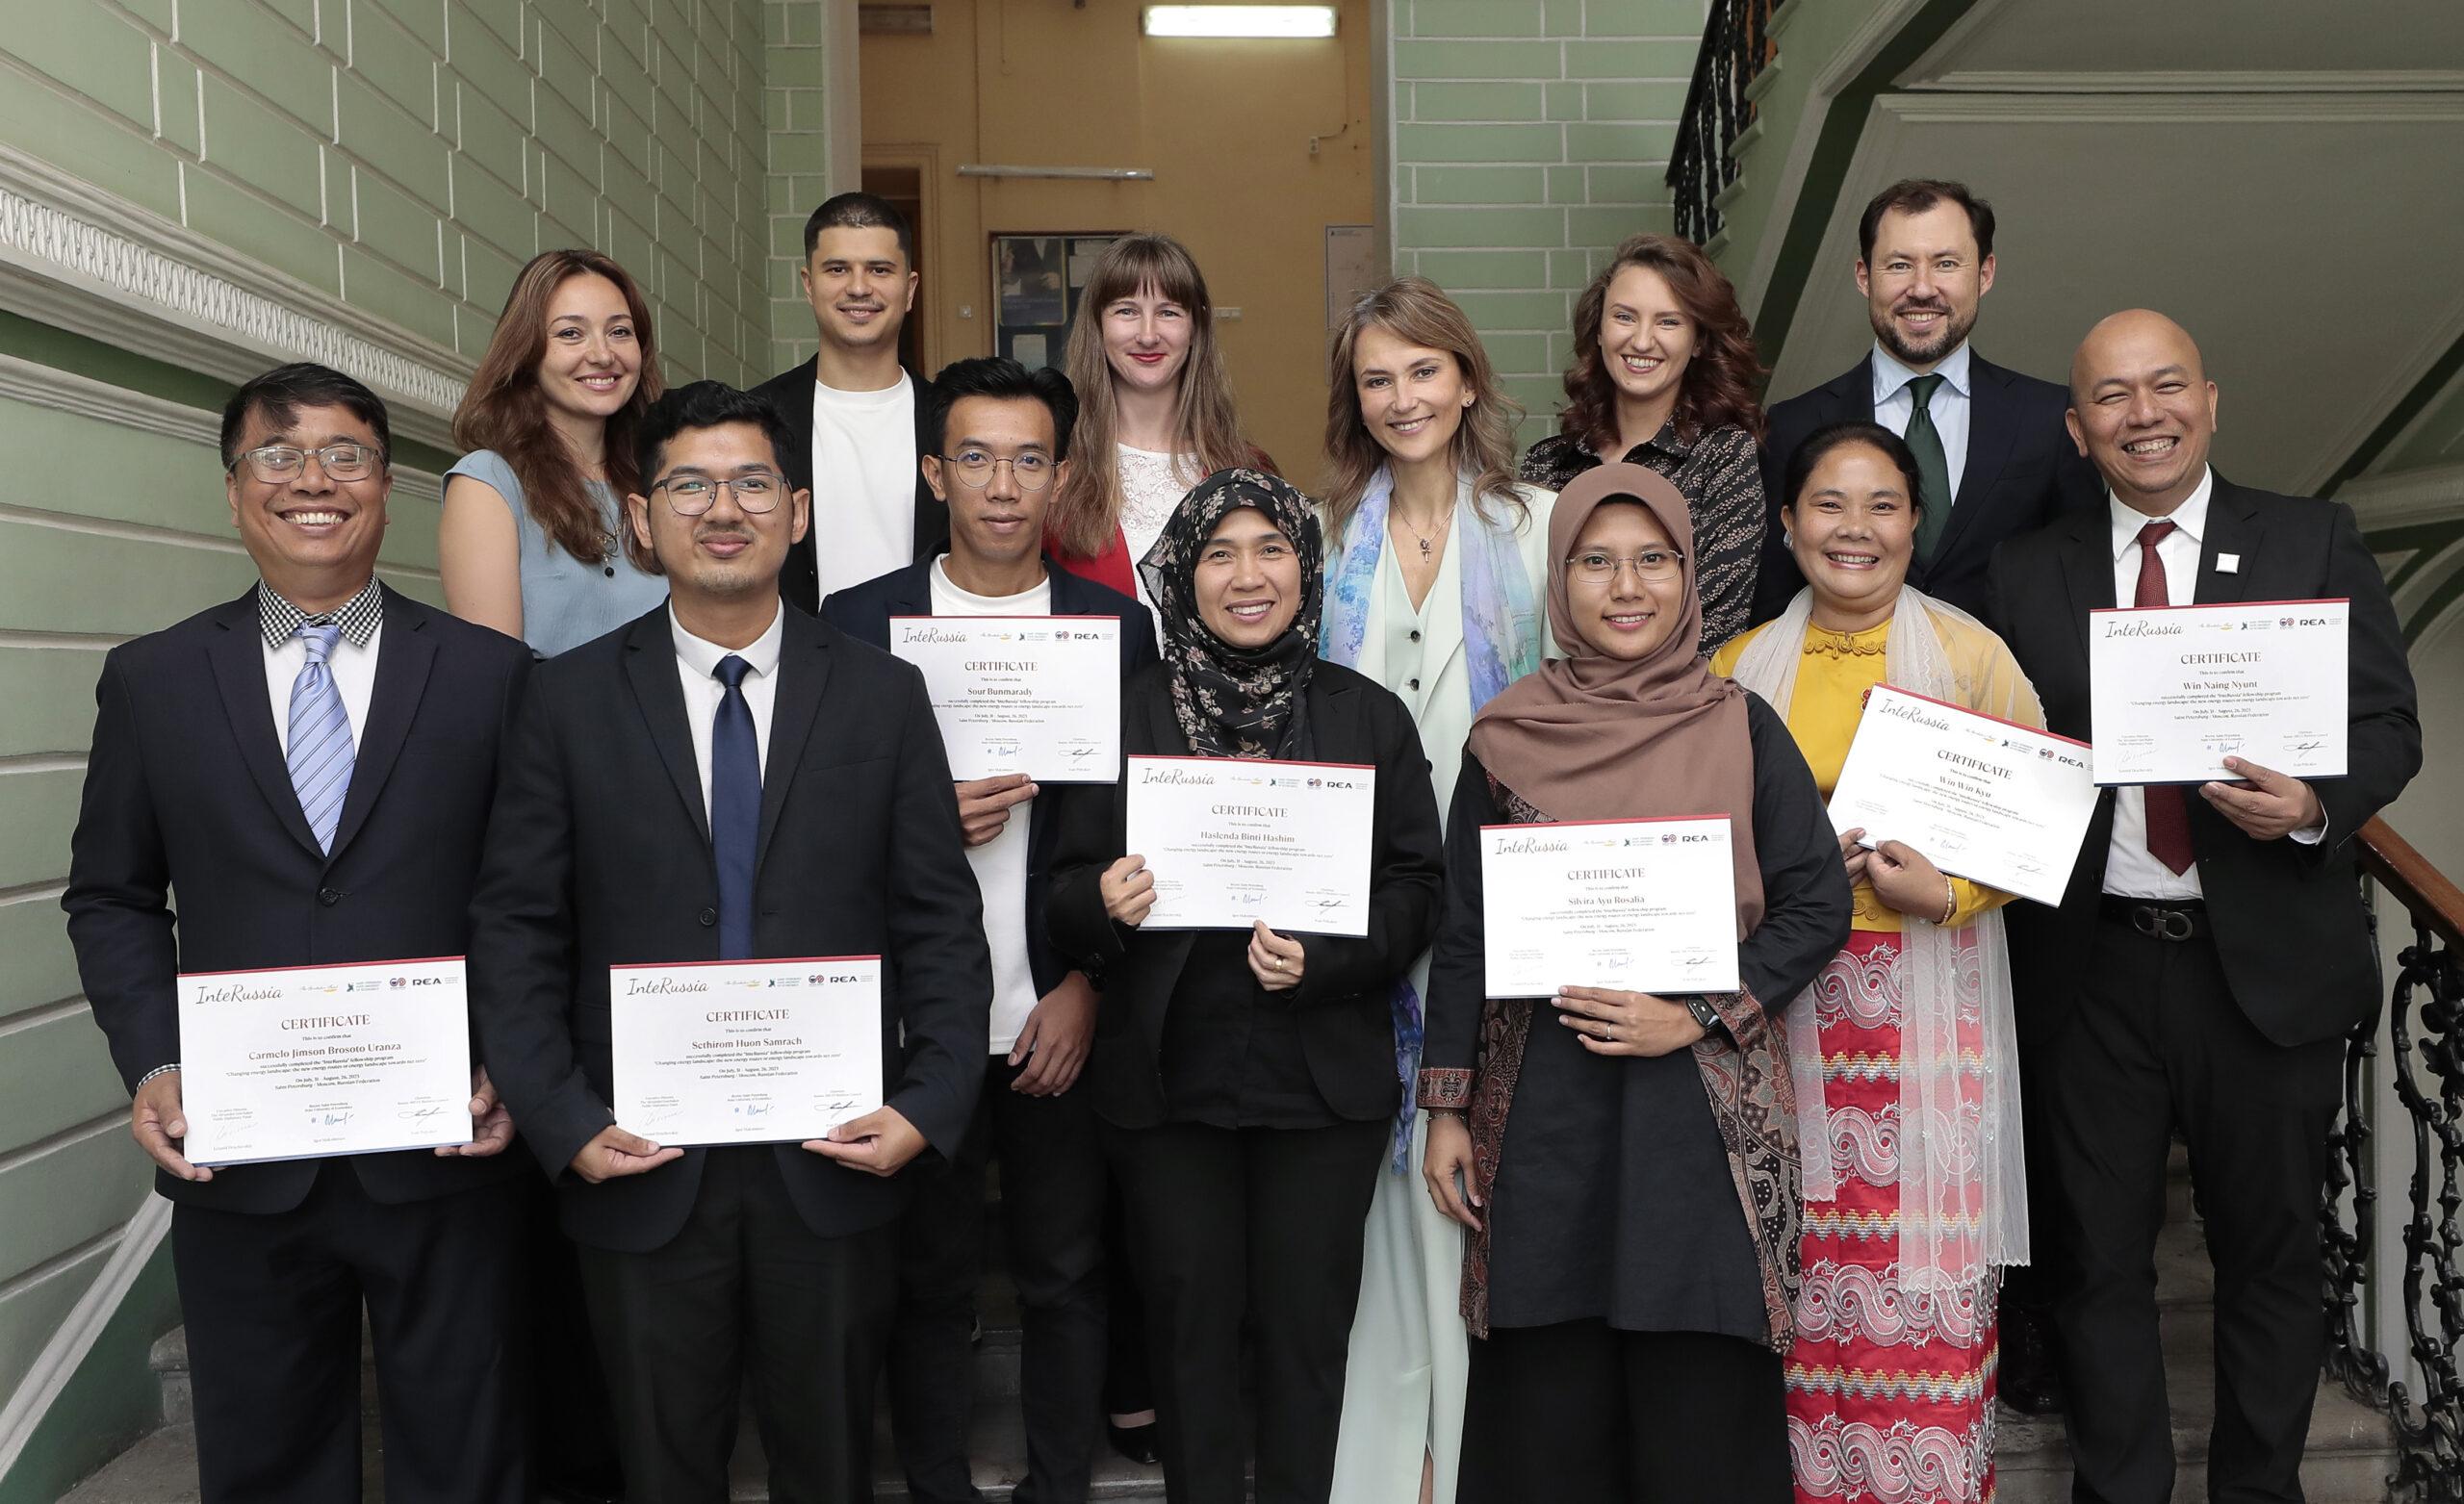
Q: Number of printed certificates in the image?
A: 7